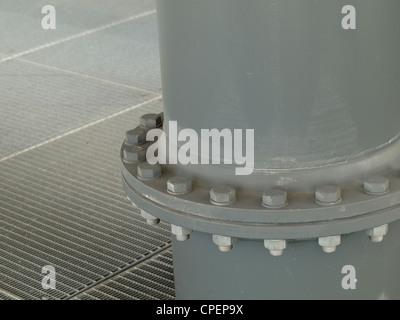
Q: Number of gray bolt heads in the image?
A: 9